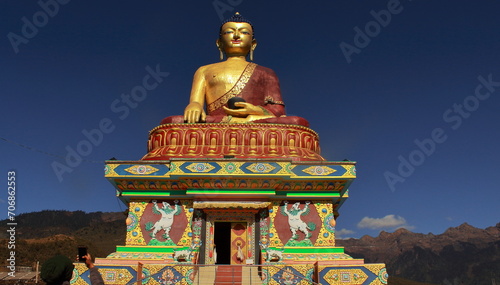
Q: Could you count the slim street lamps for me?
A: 0